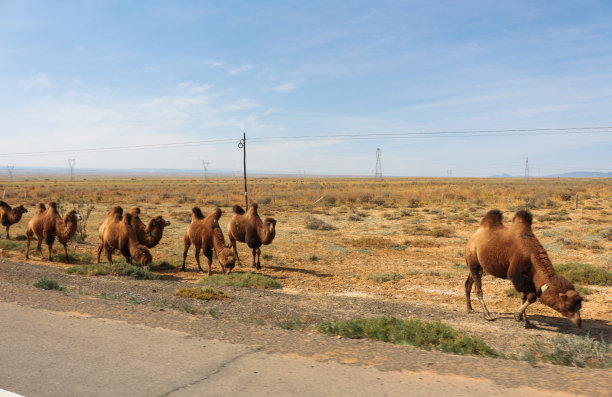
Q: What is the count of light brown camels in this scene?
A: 7